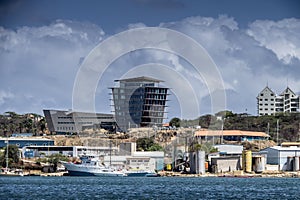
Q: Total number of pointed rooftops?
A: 2